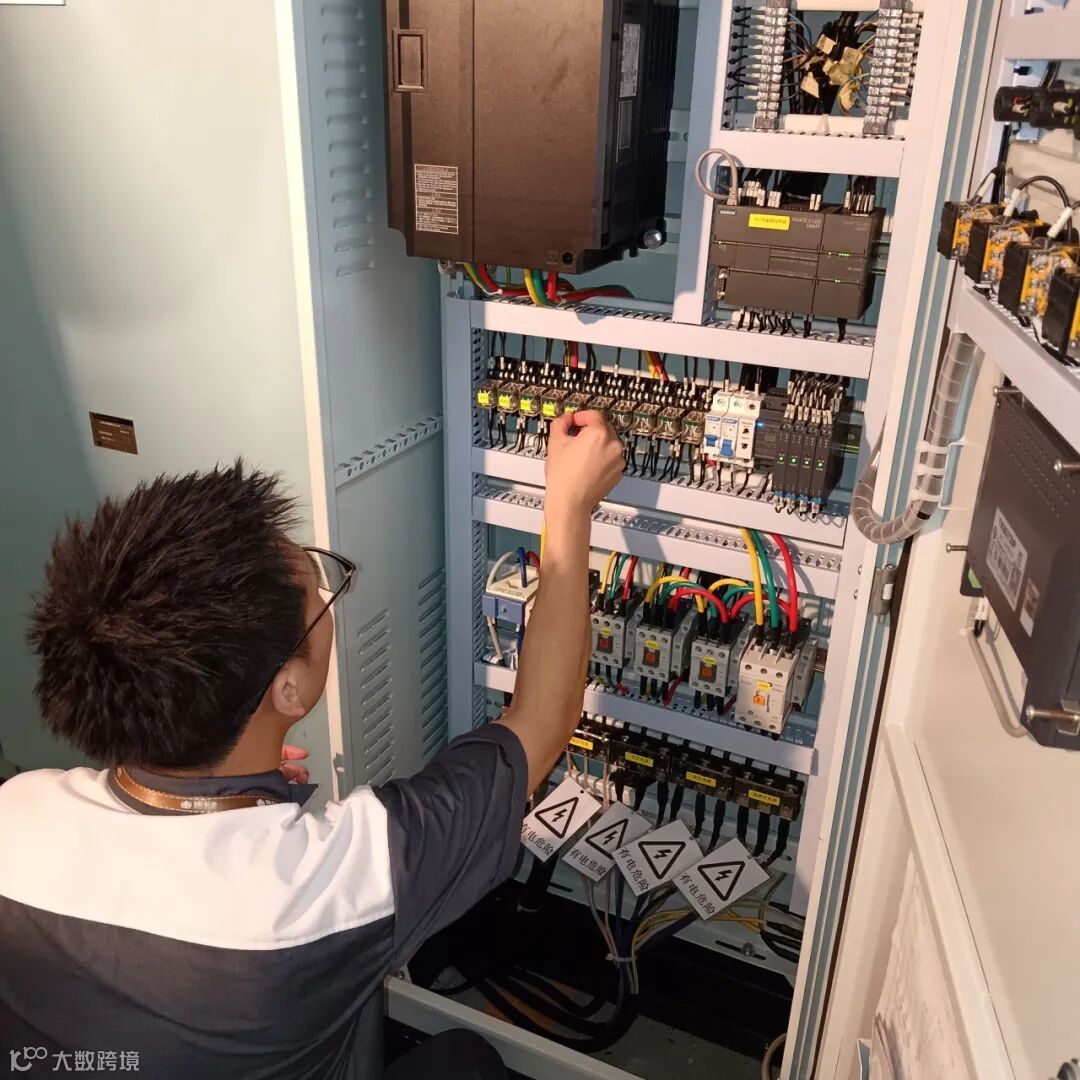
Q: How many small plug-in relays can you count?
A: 10